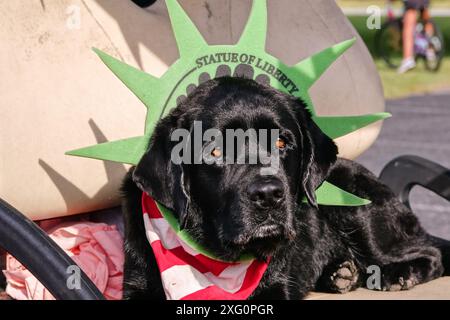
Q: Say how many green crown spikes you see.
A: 7